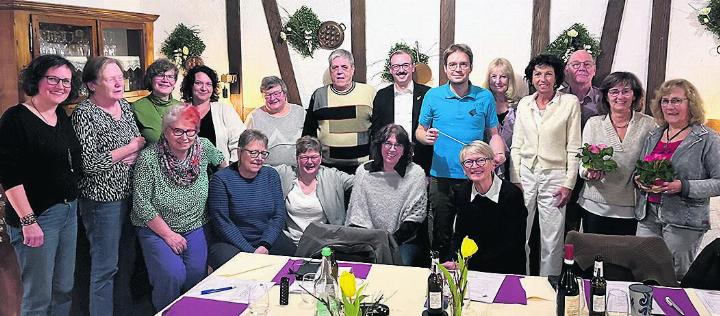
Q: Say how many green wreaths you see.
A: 5